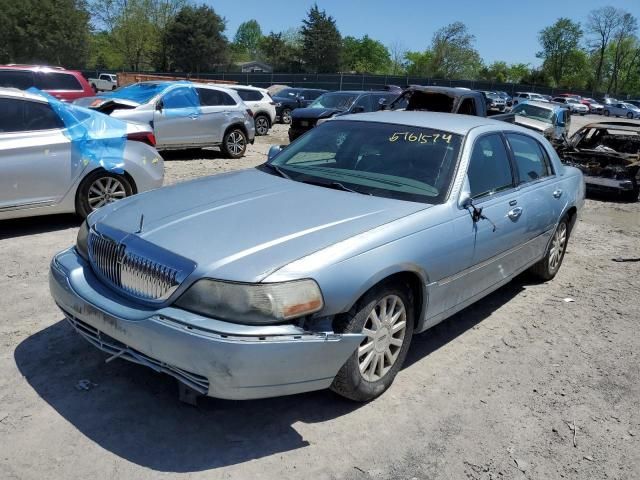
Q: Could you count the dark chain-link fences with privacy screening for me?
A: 1